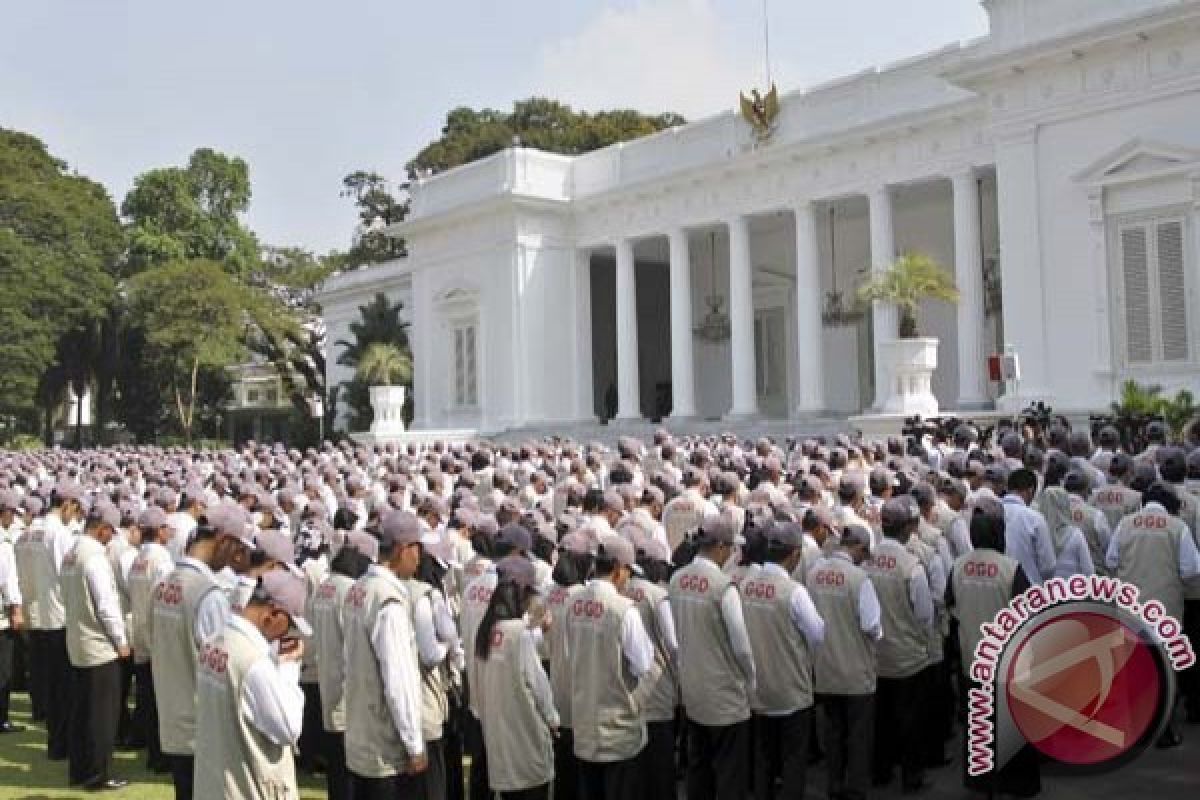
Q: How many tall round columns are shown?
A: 6